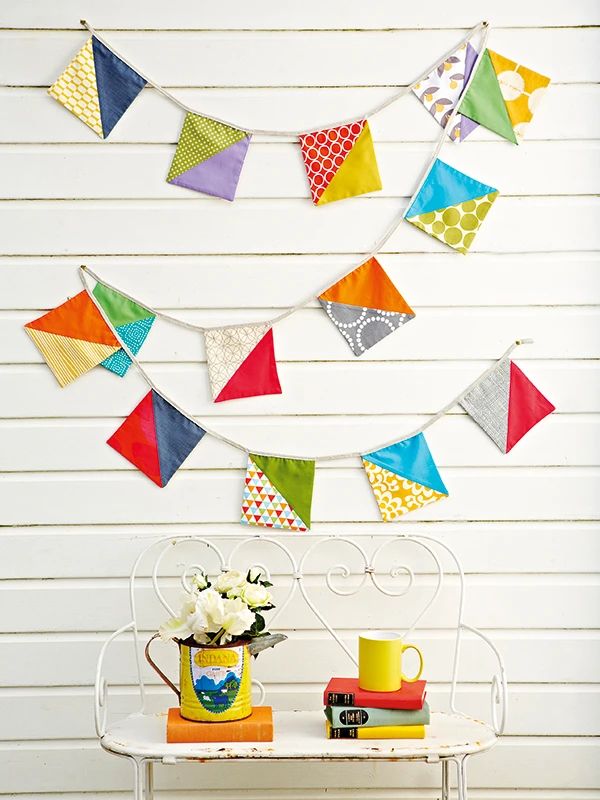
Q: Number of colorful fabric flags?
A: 14